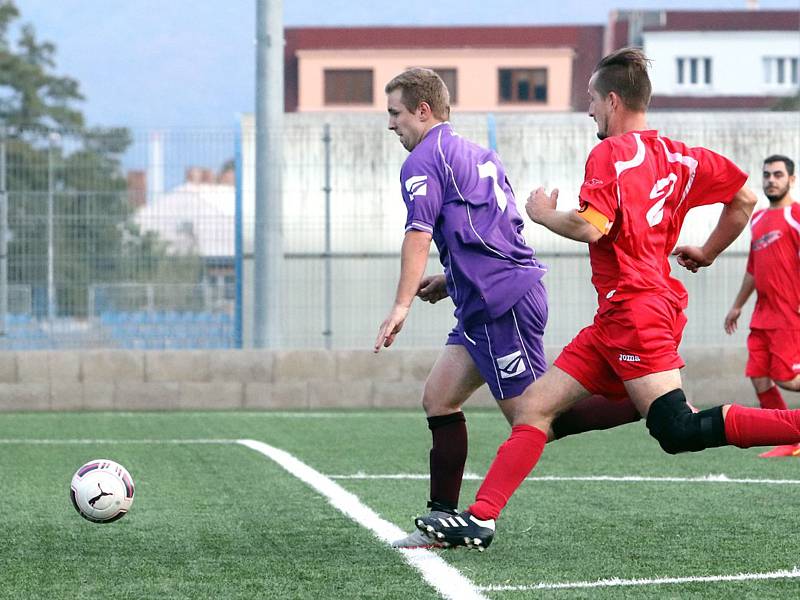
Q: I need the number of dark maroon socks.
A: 2